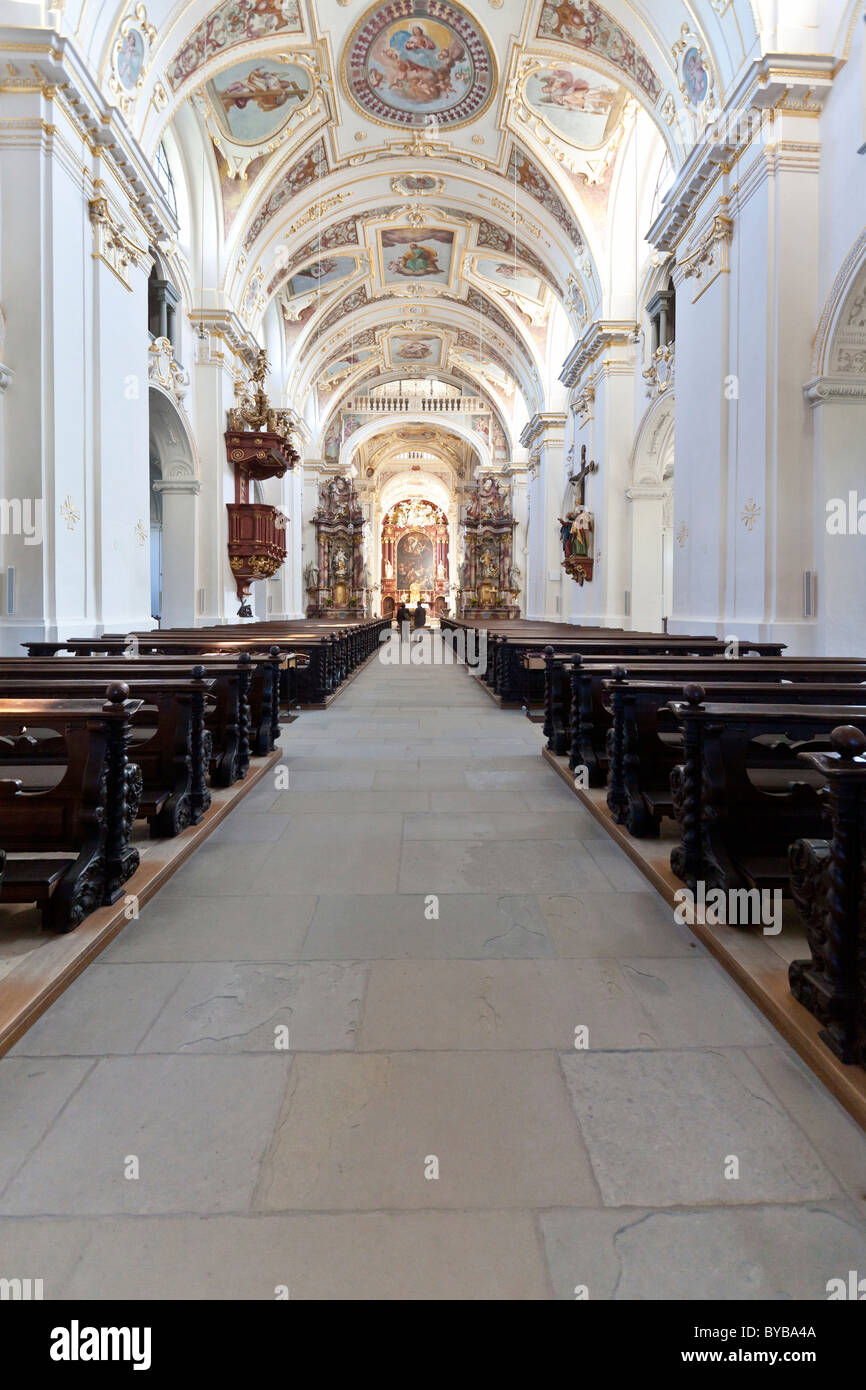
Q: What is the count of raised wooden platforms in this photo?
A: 4